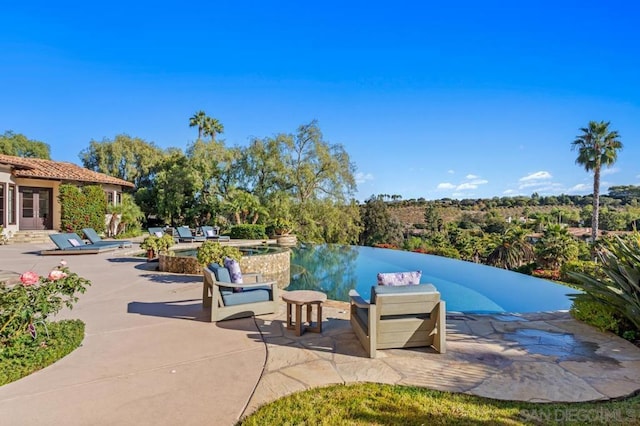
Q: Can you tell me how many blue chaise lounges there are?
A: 5